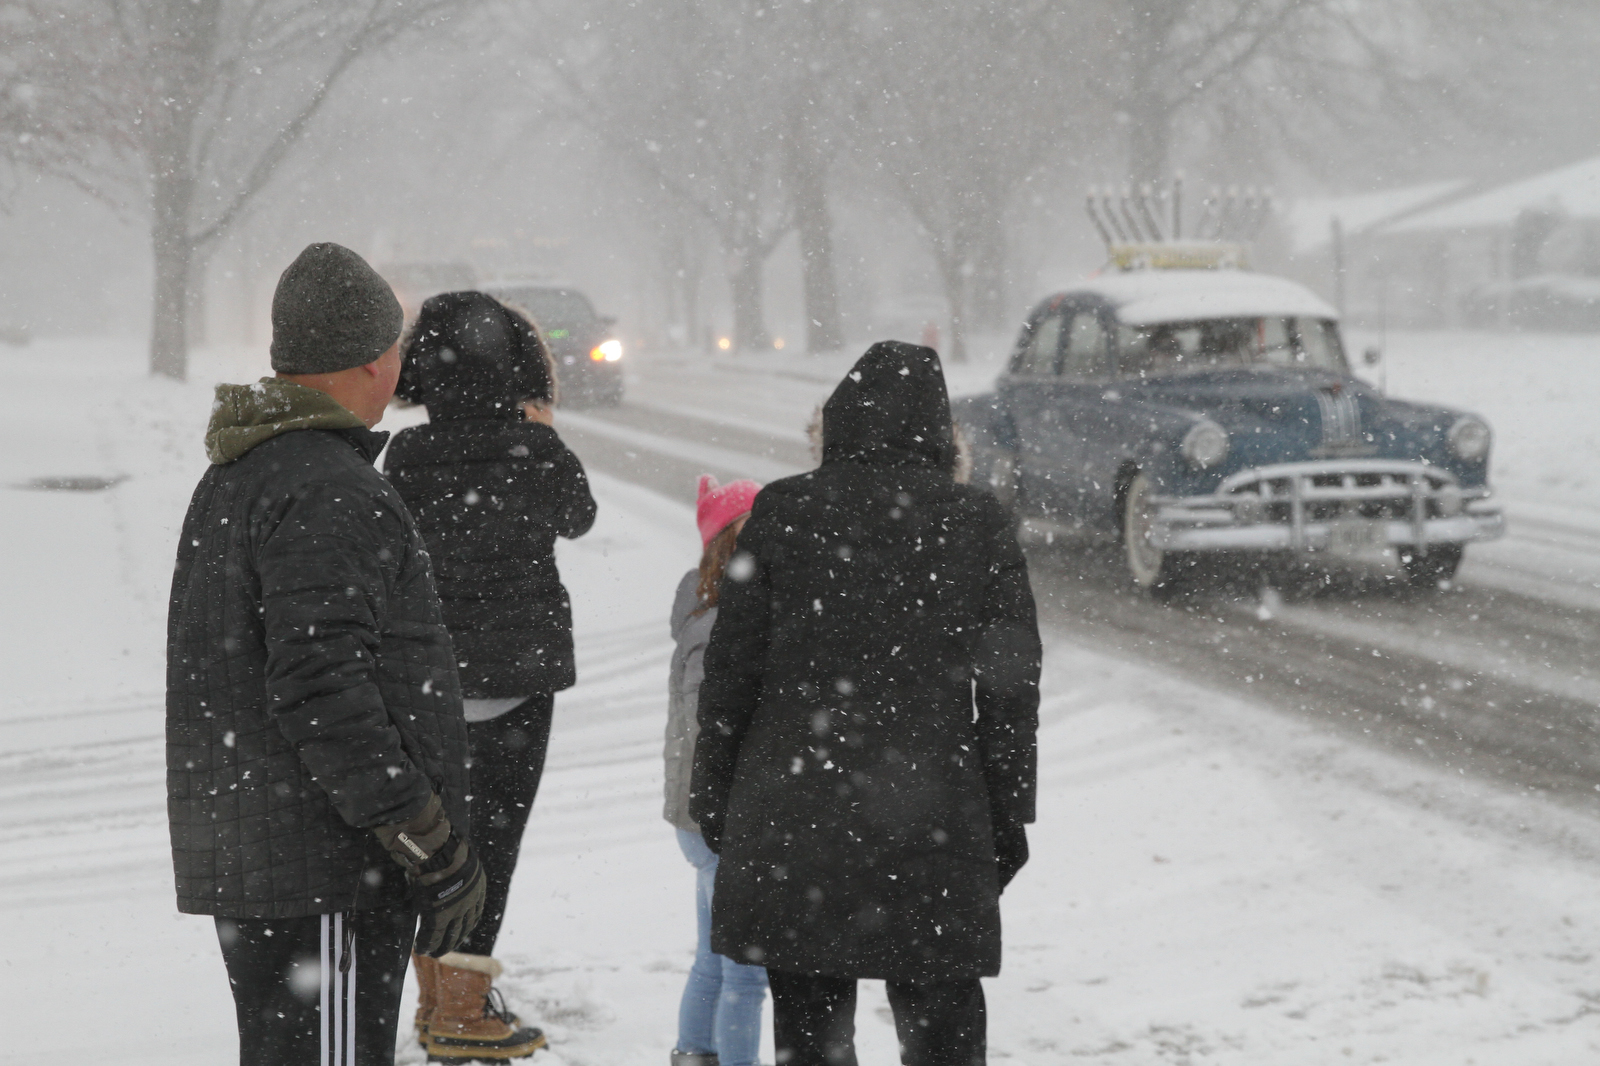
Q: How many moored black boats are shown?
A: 0